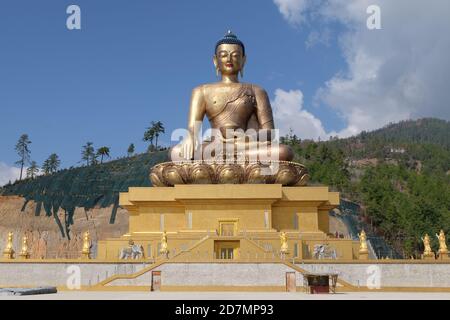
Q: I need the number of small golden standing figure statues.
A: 8